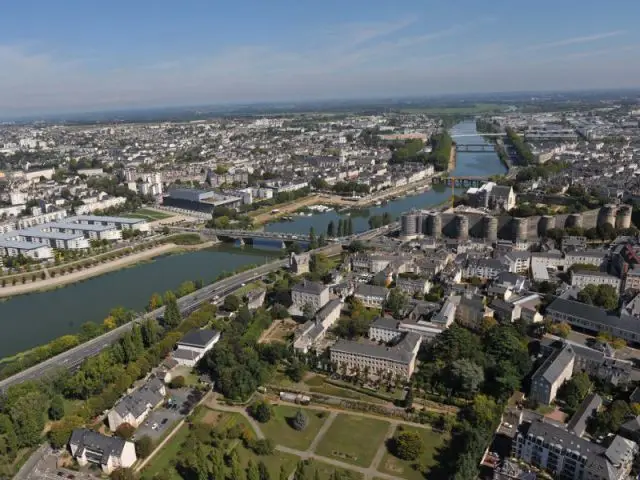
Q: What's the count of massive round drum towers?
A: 9